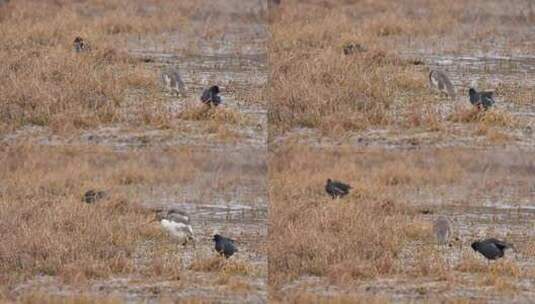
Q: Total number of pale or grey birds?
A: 4